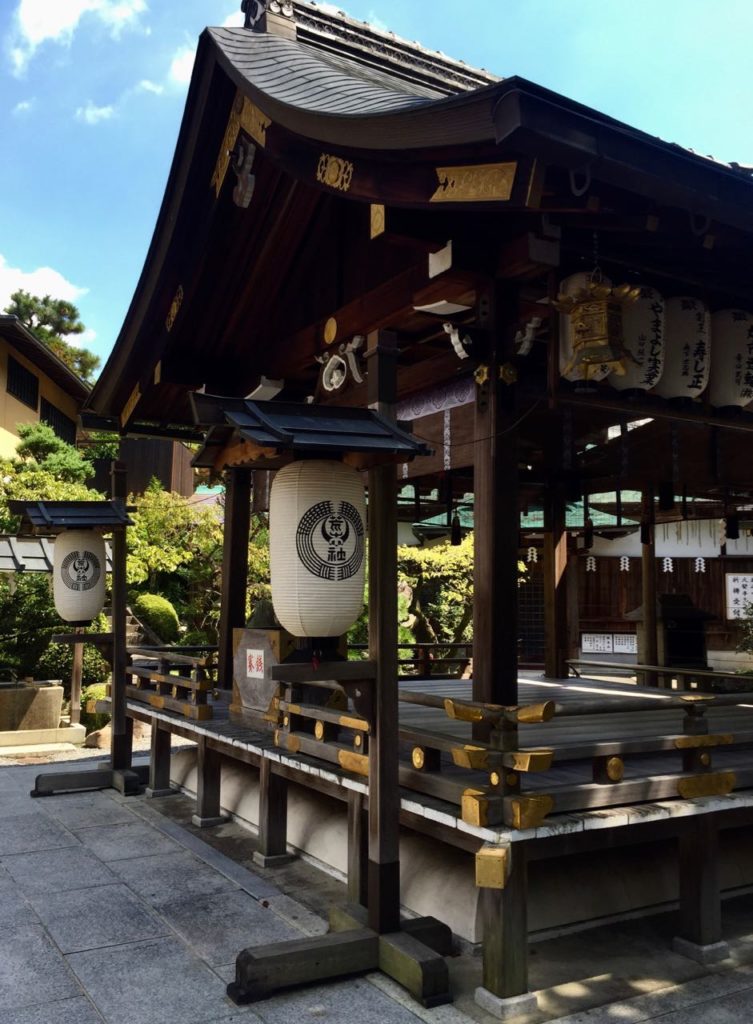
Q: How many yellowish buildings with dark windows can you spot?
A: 1